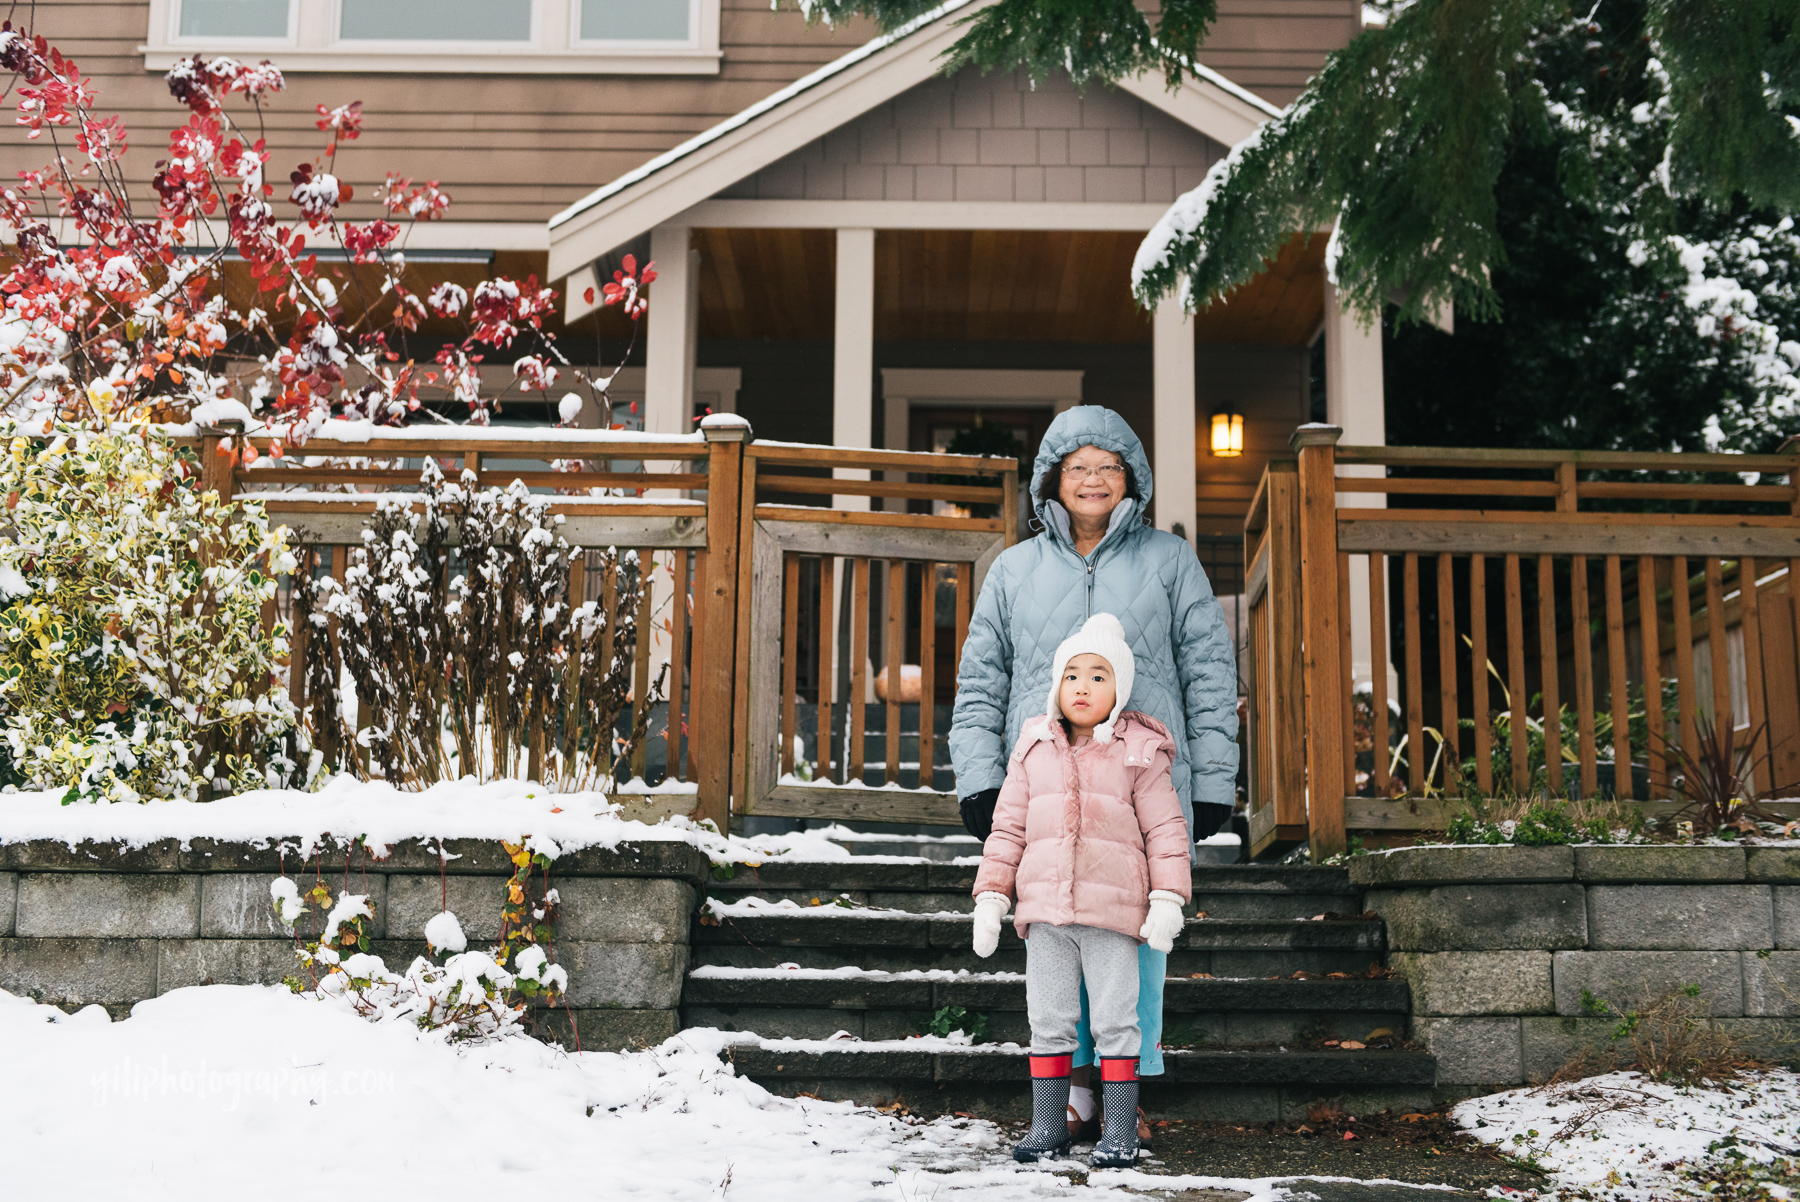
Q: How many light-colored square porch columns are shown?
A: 4